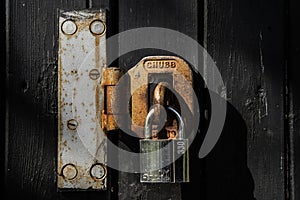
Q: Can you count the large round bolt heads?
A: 4